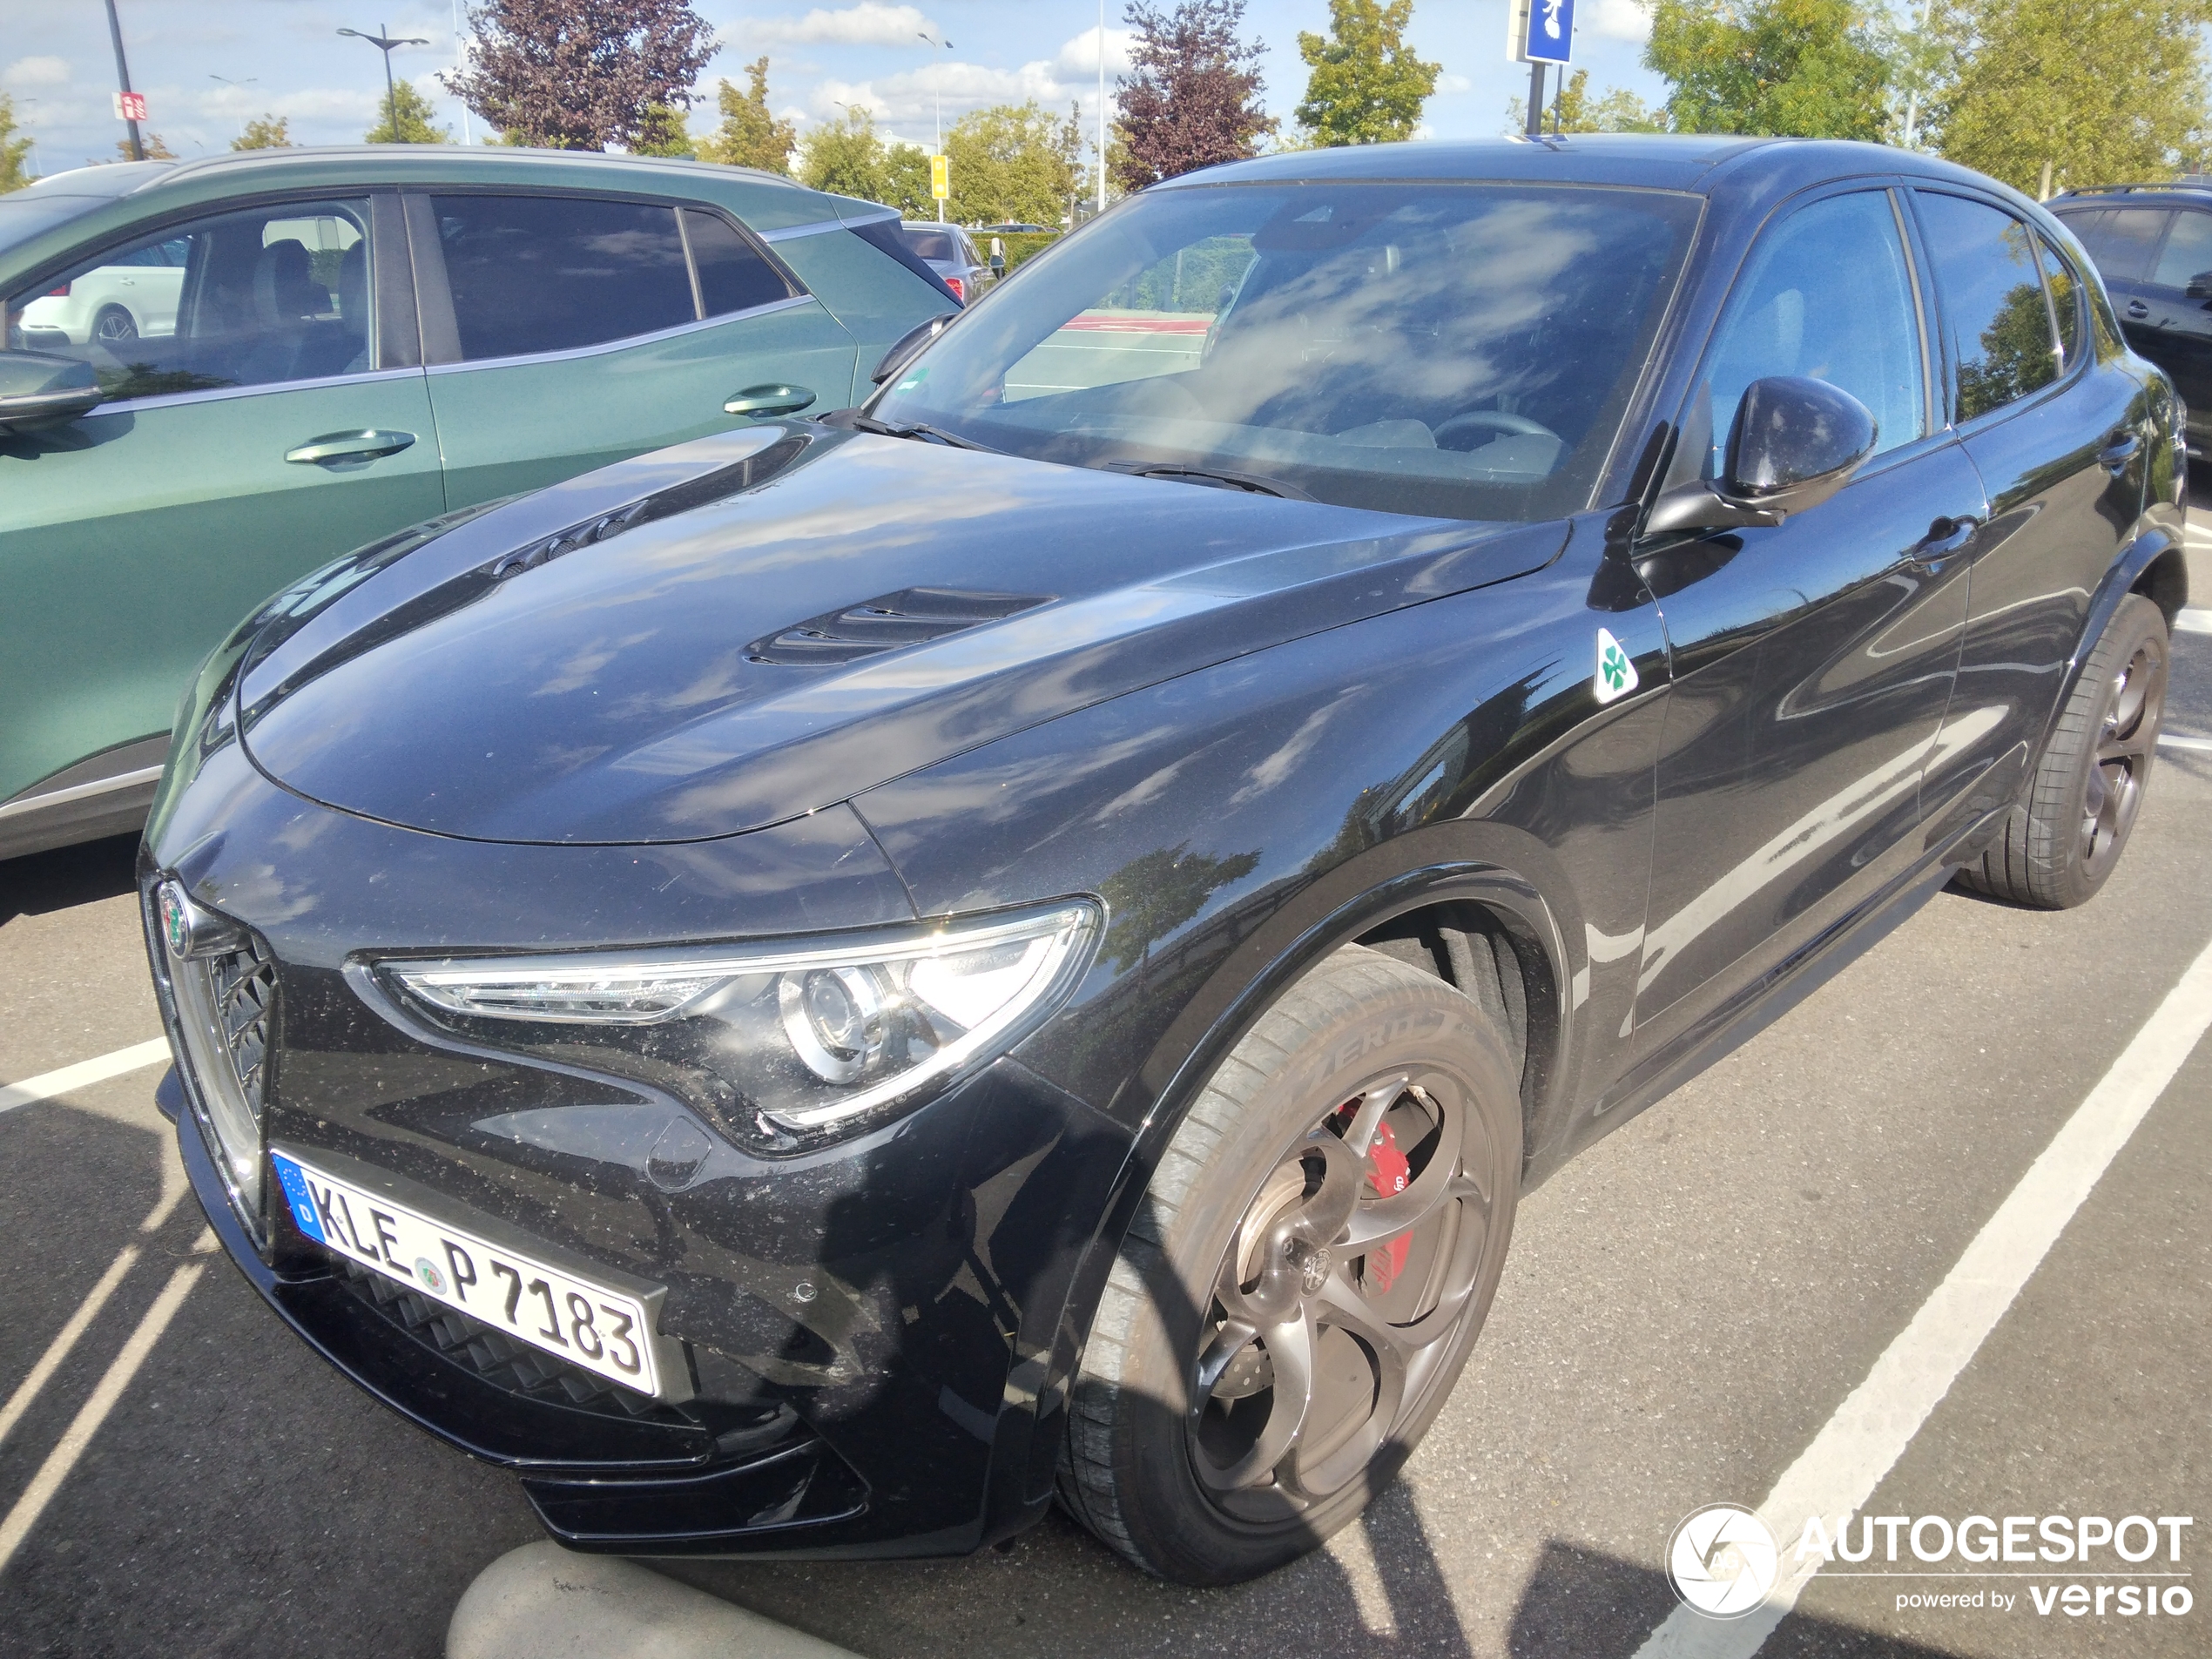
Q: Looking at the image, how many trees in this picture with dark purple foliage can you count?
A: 2